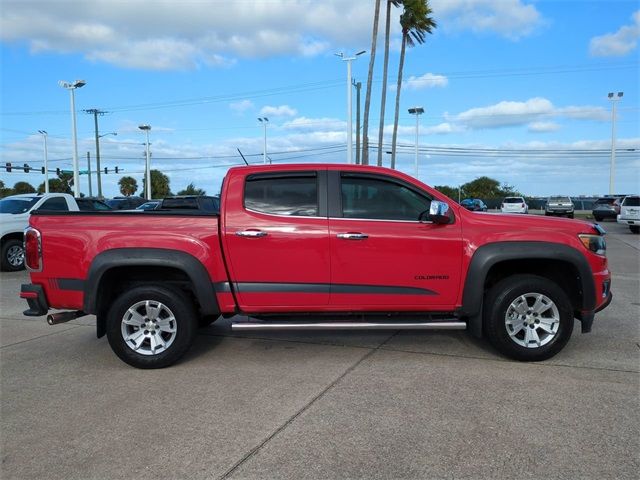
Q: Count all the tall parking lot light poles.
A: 7